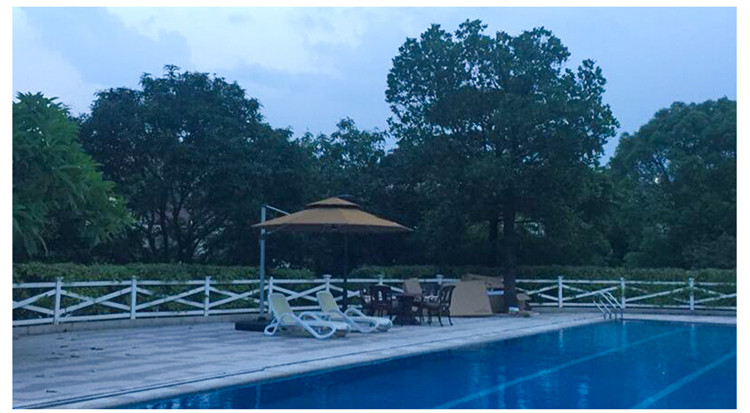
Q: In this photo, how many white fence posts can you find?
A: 10